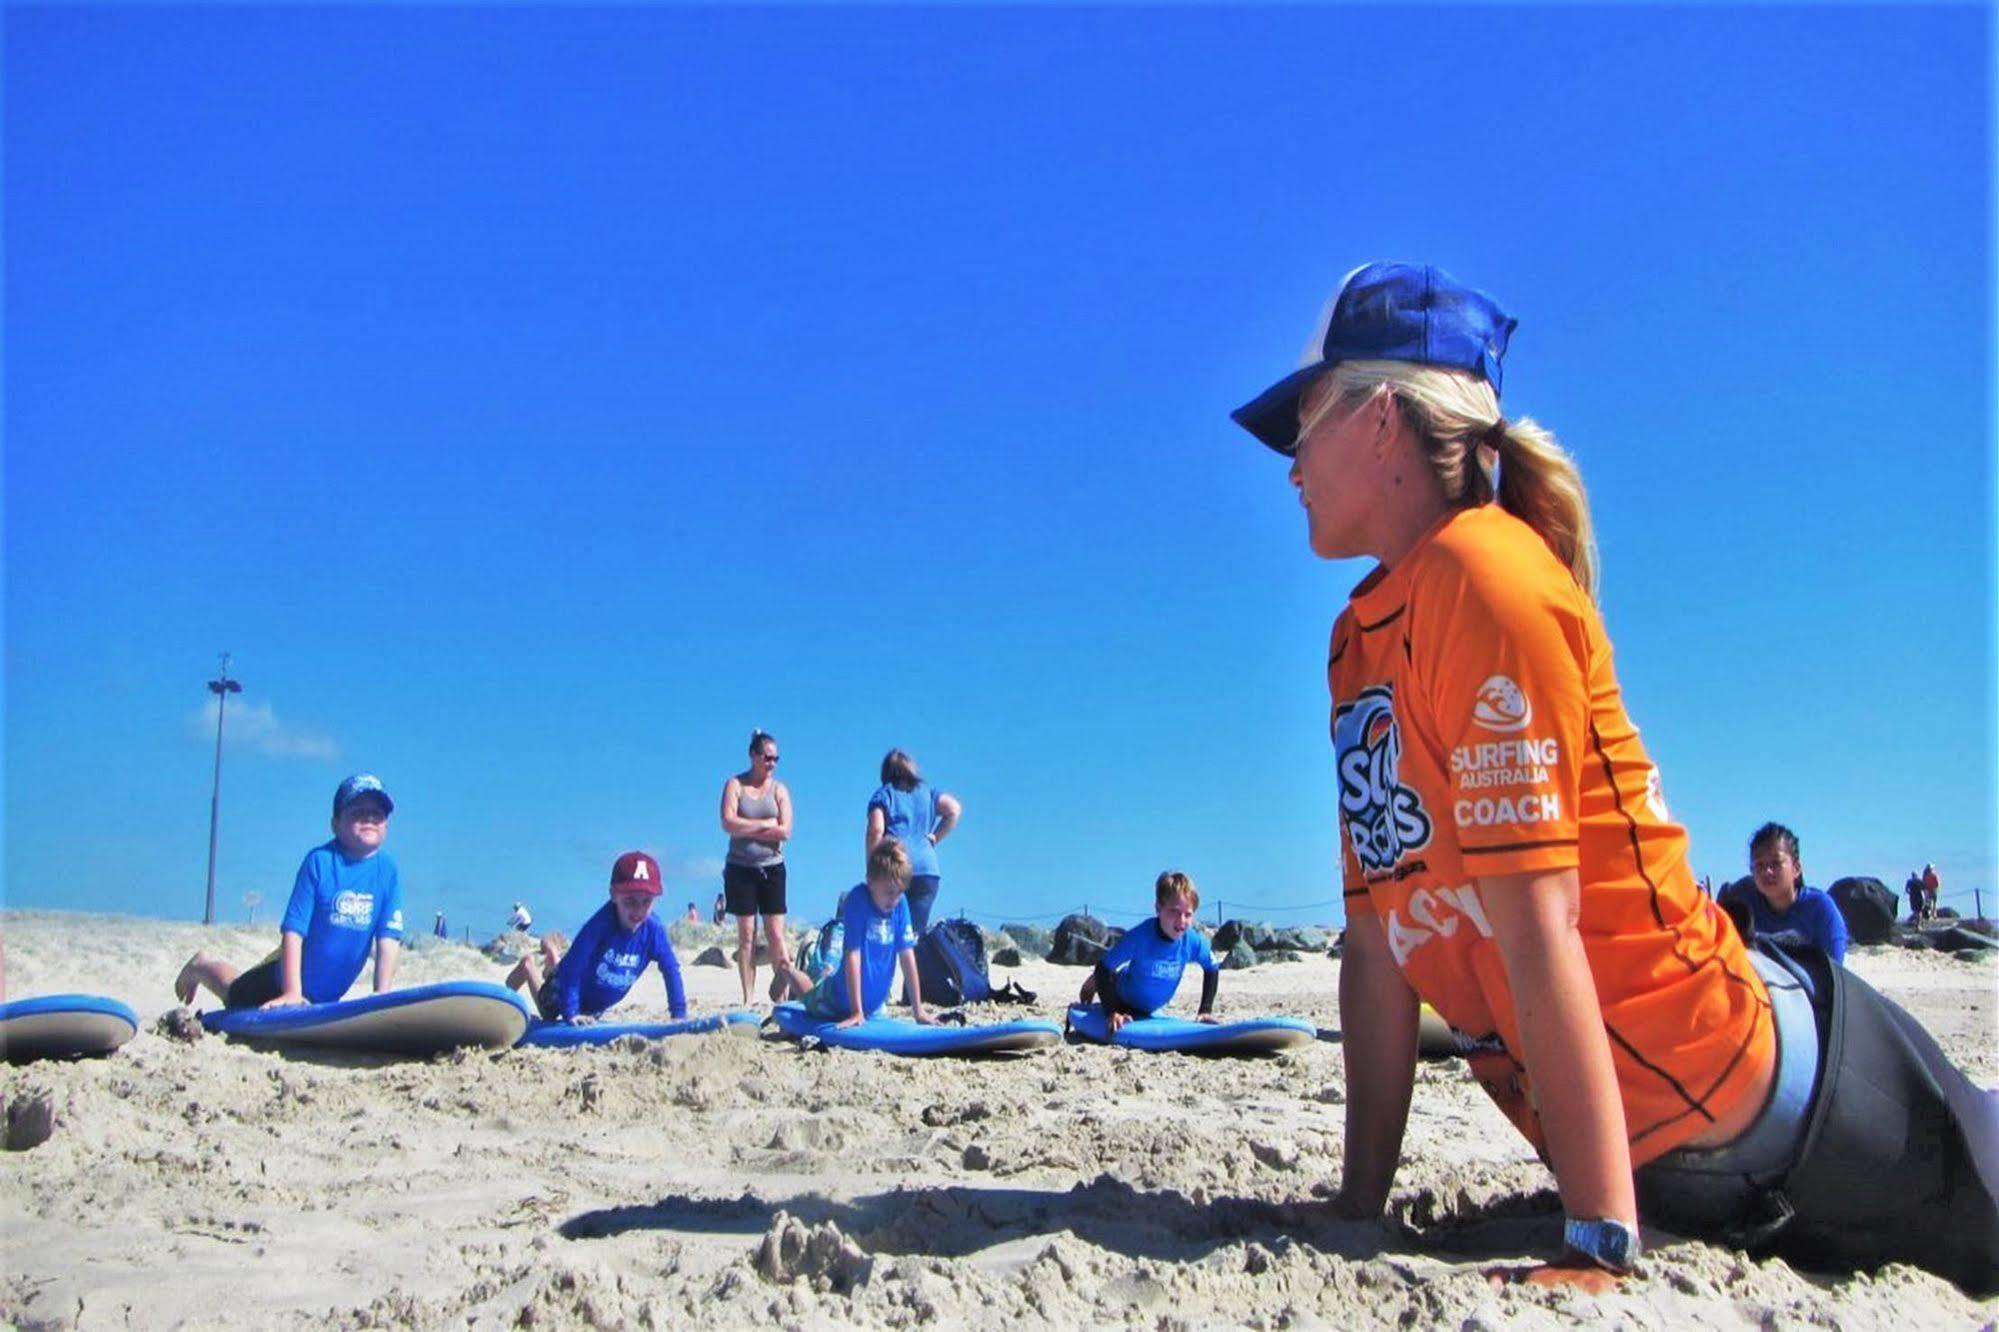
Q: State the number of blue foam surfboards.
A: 5